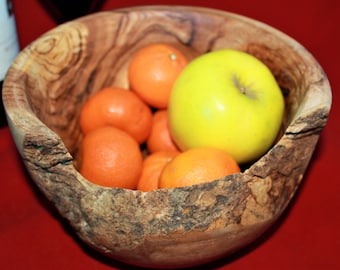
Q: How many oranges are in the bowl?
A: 6